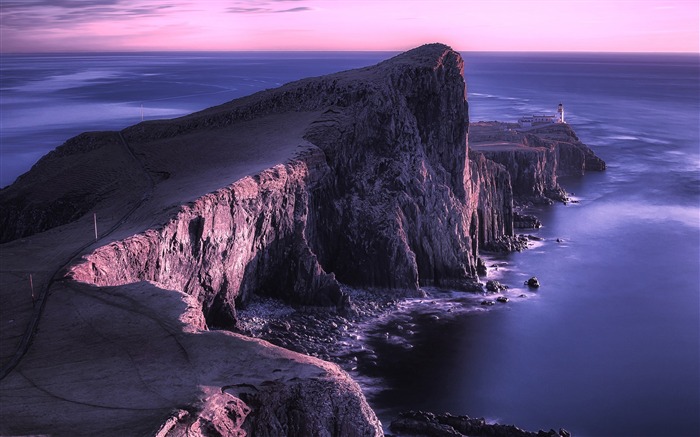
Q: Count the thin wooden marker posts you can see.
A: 3